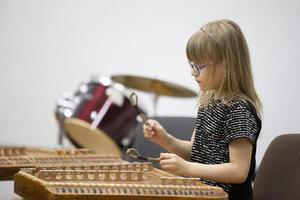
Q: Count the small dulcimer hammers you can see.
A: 2